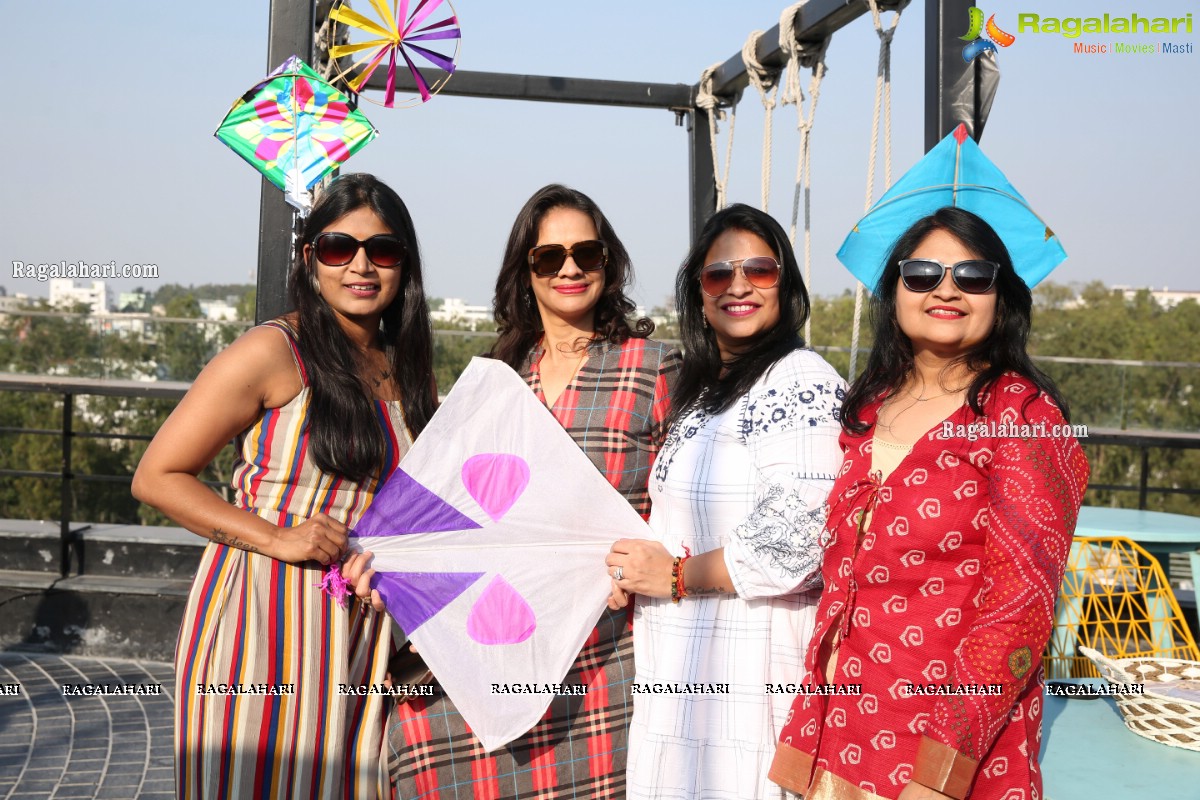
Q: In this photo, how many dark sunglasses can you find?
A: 3